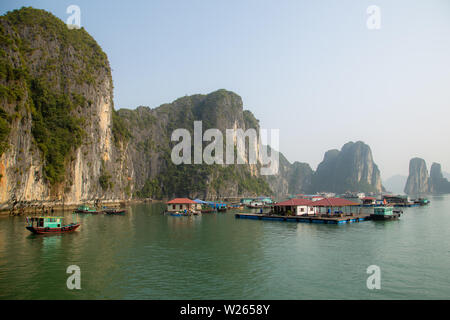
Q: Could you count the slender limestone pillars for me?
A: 2